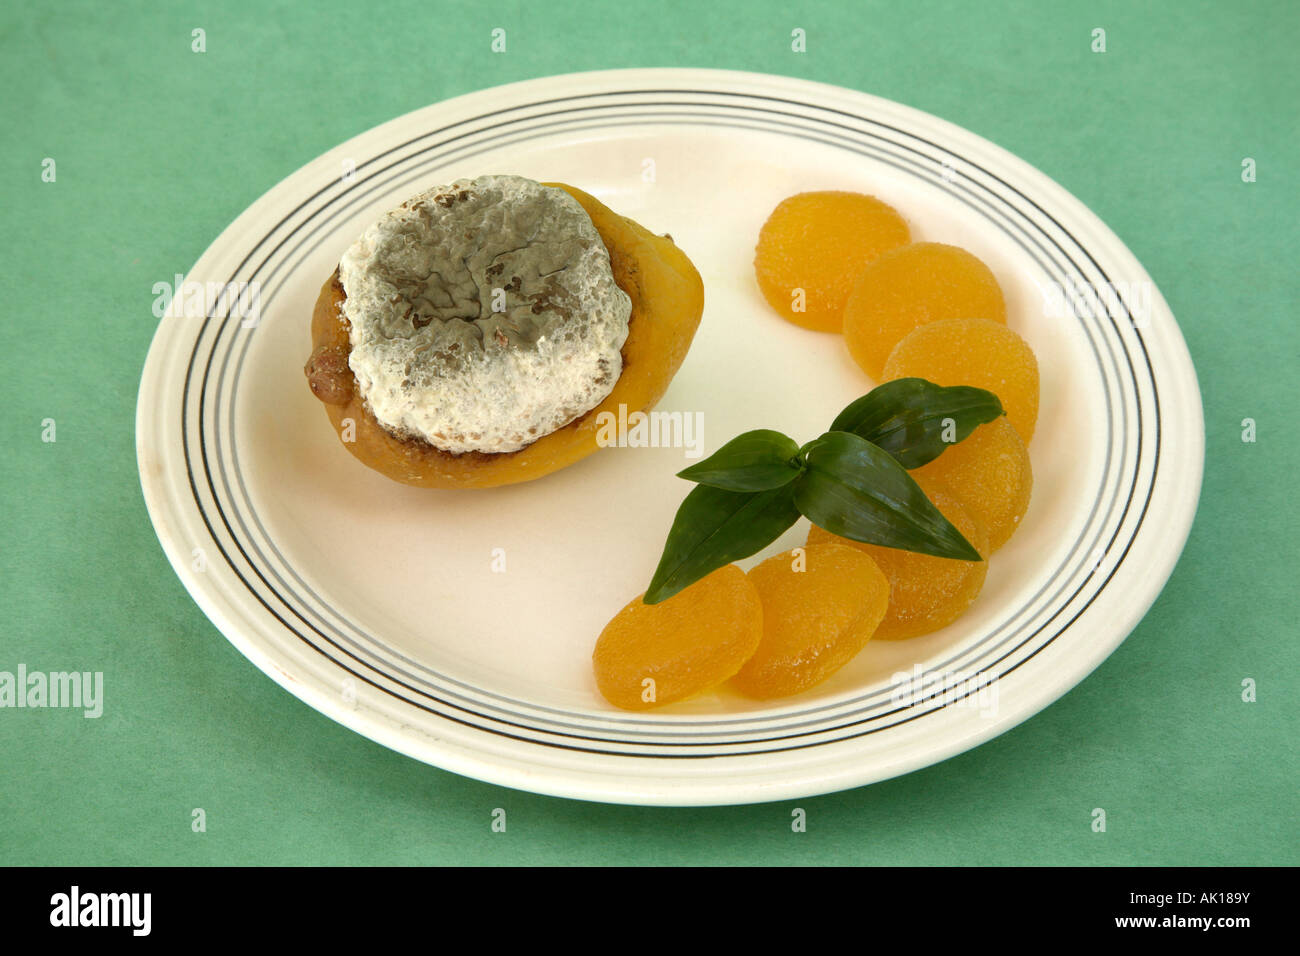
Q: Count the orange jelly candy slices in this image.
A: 7